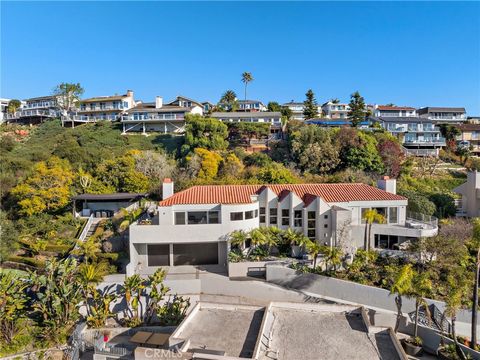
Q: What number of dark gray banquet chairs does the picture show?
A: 0